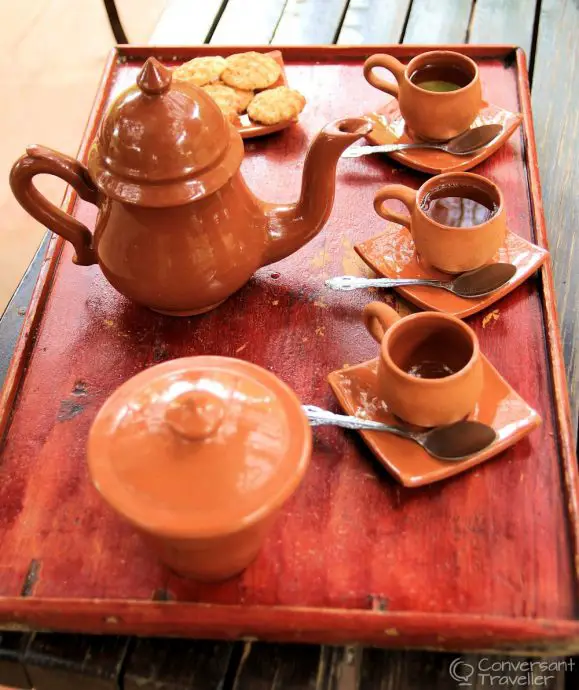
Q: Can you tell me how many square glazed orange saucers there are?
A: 3